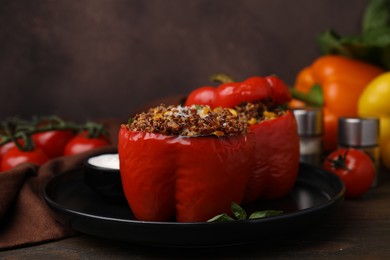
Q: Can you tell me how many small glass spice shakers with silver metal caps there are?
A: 2